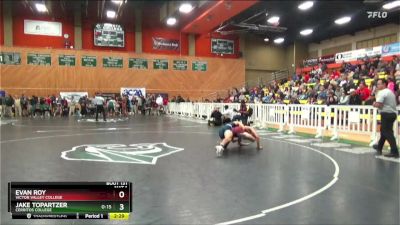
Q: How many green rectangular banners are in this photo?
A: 9